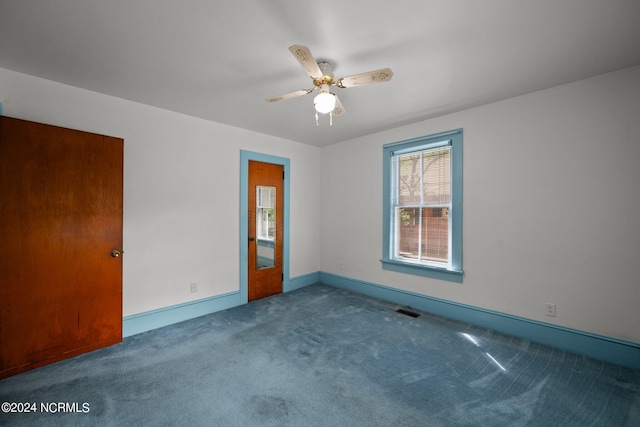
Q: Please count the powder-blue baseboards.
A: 3